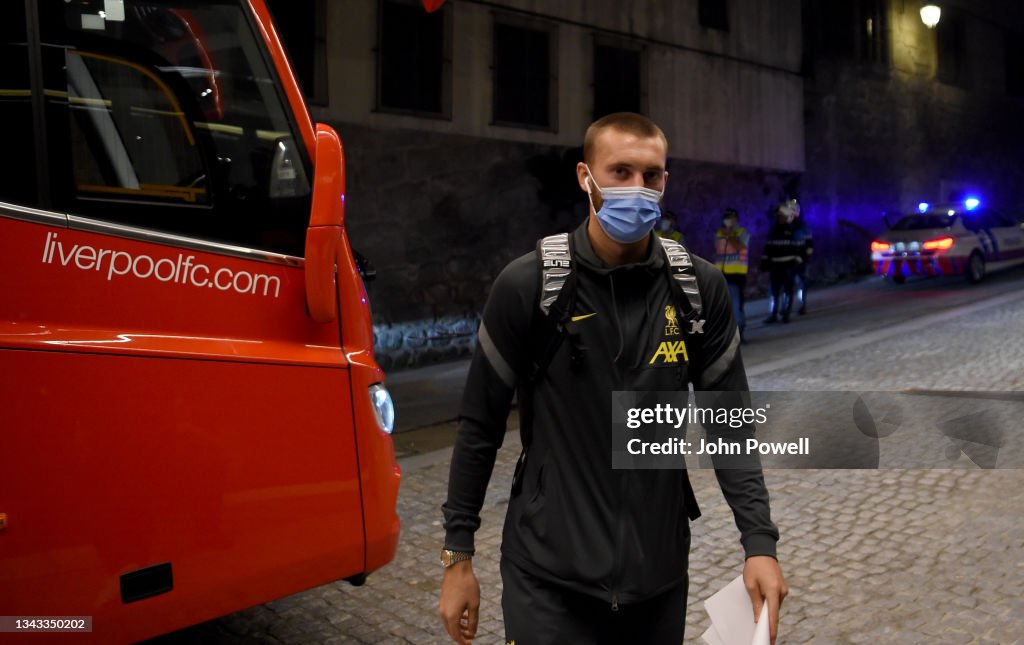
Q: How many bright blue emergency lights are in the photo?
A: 2